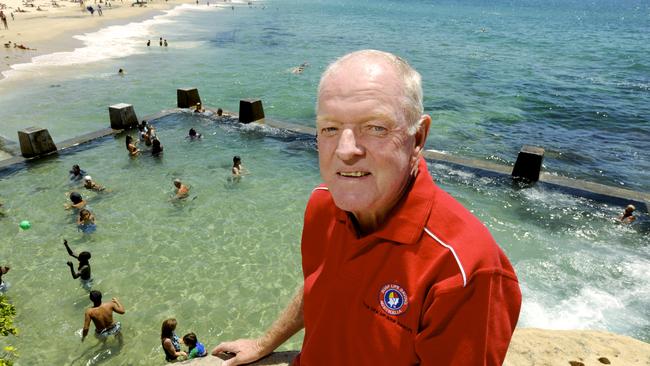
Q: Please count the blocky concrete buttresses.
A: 5